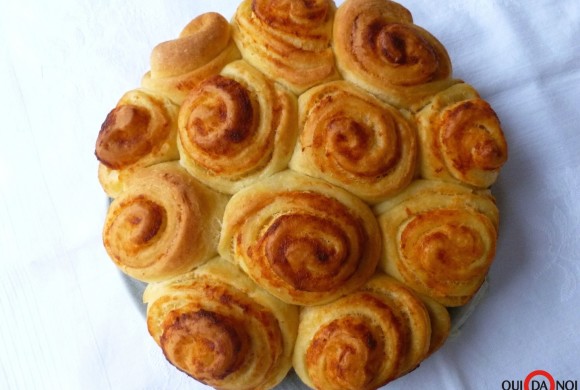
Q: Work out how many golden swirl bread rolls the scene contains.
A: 12